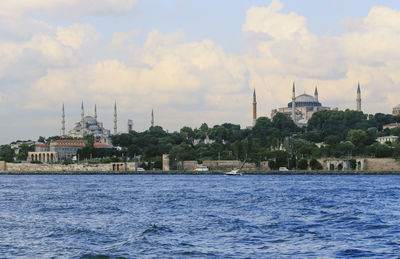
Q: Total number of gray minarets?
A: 8